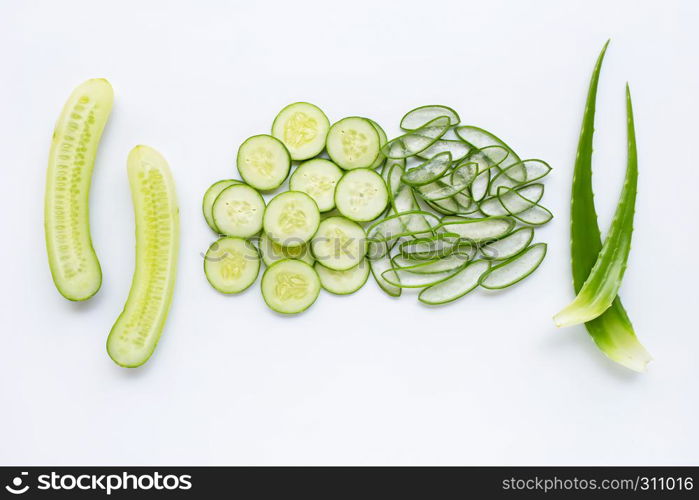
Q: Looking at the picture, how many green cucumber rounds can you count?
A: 14